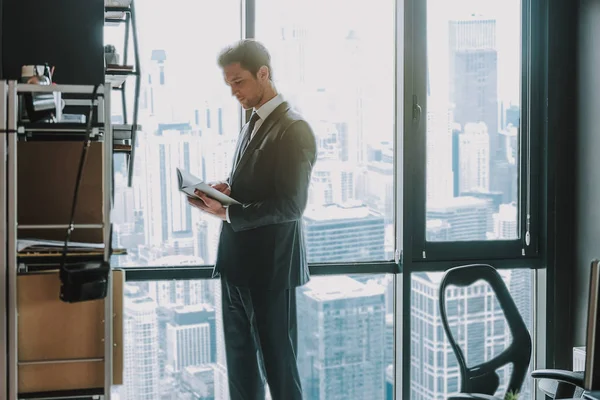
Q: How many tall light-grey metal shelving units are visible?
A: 1